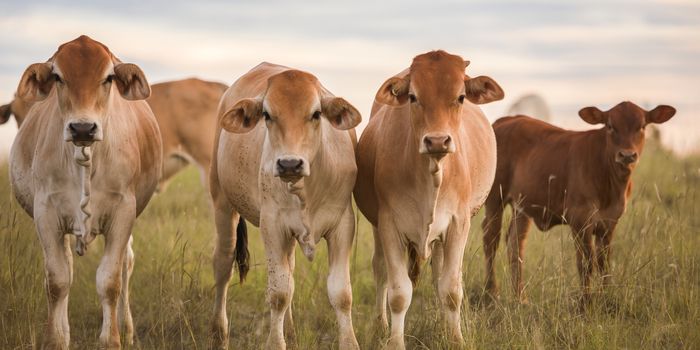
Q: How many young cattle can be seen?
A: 1